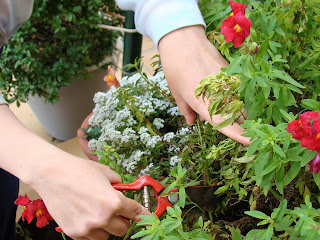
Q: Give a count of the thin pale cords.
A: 1